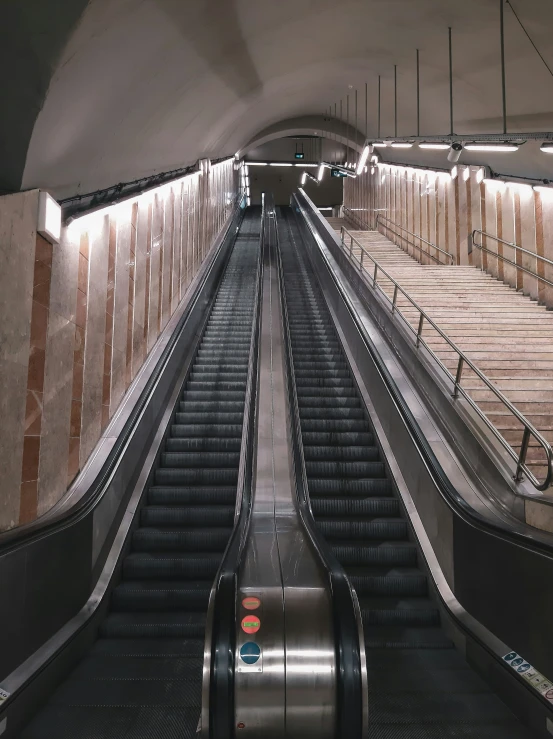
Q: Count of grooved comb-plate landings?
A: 2